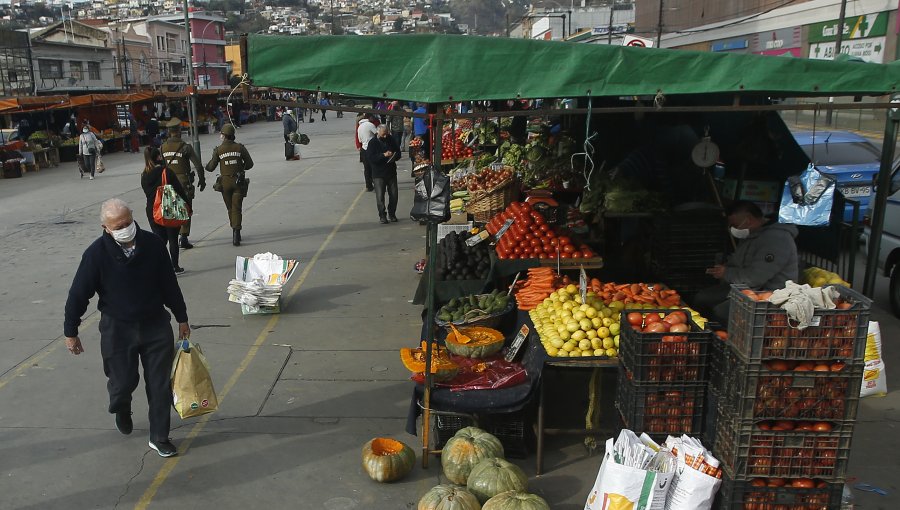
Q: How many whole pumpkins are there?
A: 4